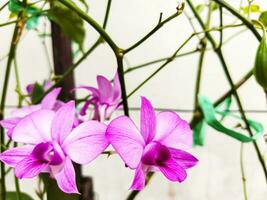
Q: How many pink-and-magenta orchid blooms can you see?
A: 4